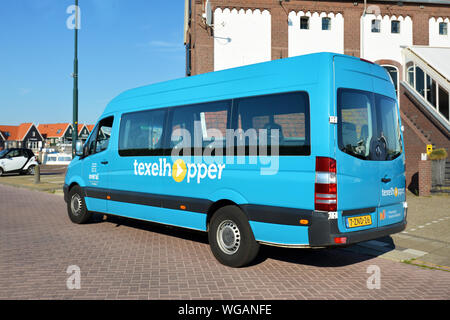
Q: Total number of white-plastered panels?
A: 4